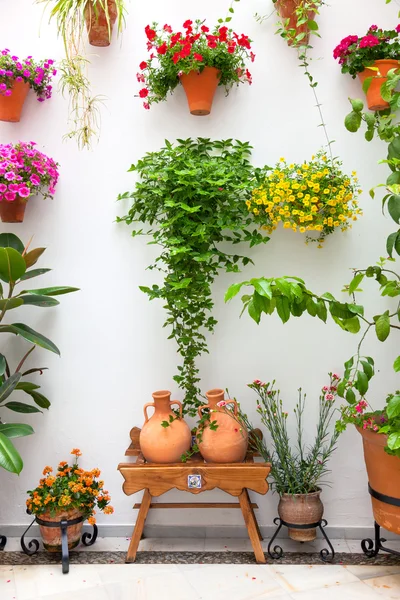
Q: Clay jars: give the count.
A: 2